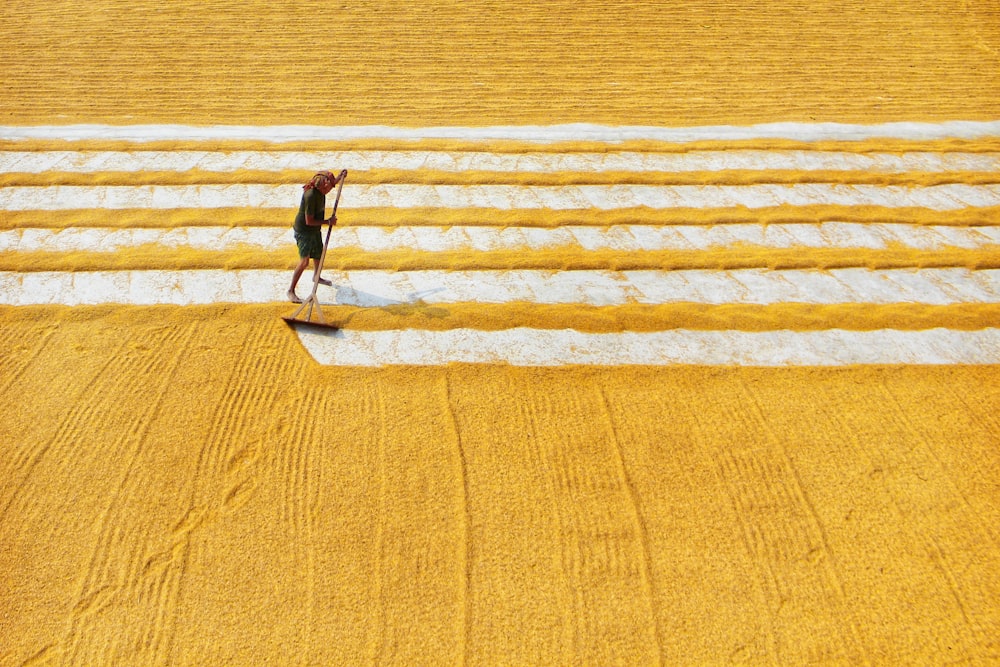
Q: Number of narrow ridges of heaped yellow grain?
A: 5